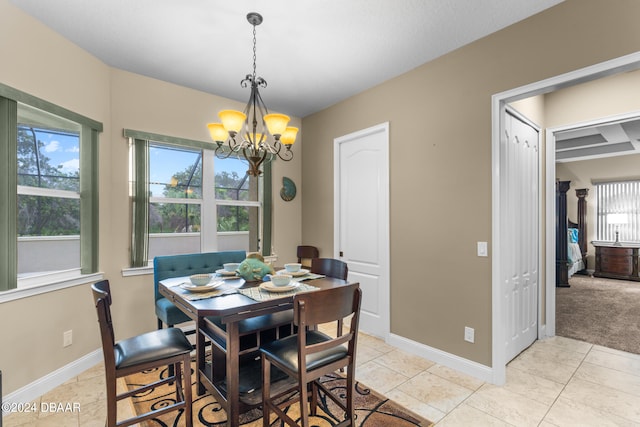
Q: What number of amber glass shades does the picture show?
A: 5